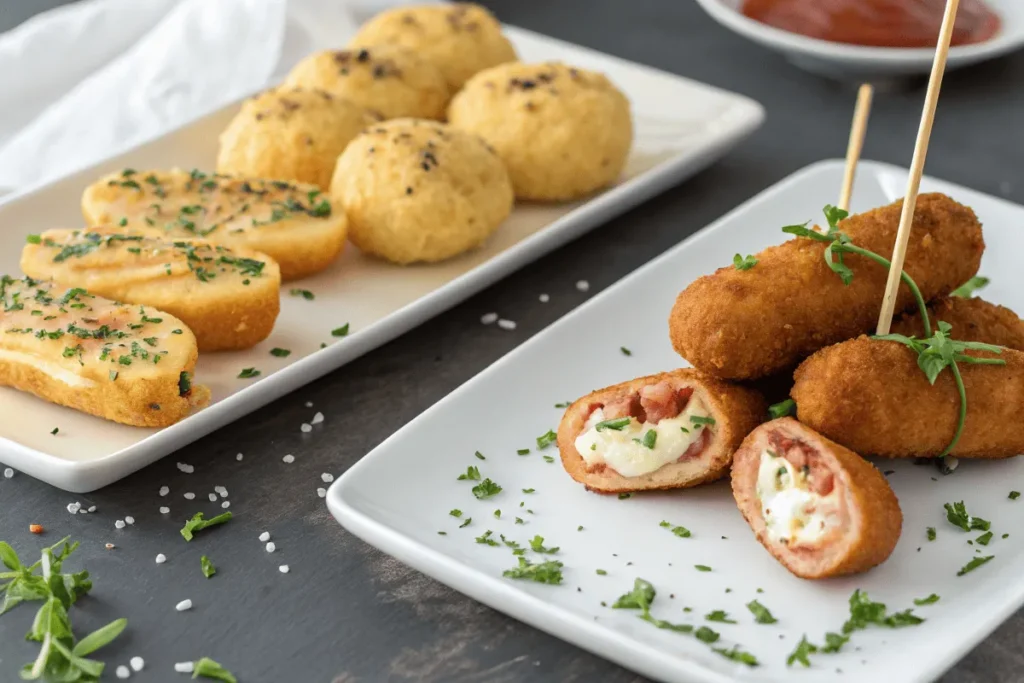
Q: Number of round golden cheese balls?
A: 5